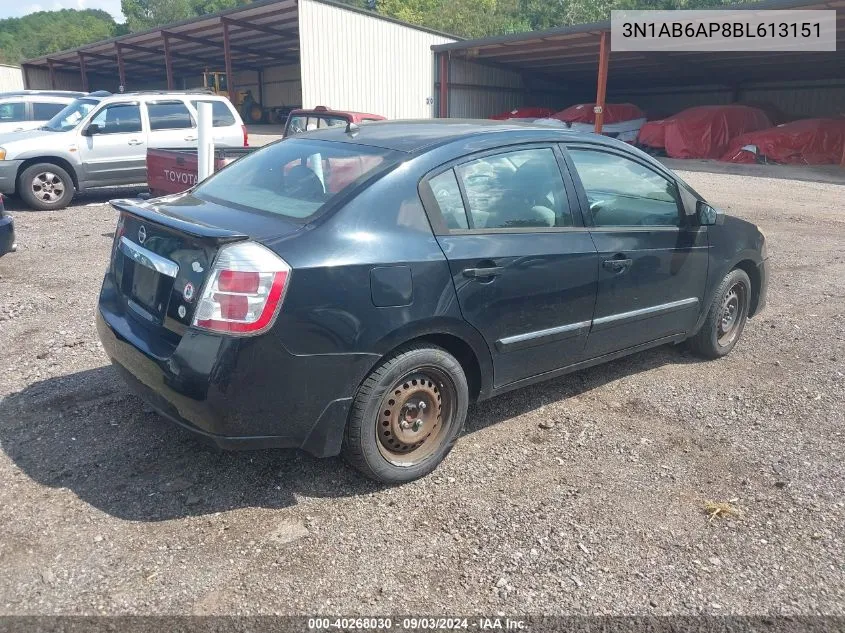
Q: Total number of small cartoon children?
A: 0